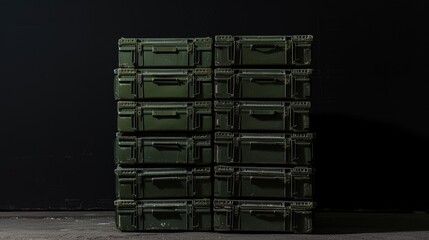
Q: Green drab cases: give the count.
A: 12